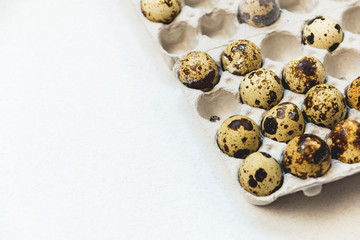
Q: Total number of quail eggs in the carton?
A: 14